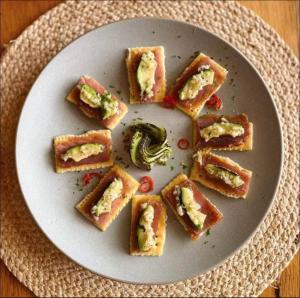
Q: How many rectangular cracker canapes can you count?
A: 9